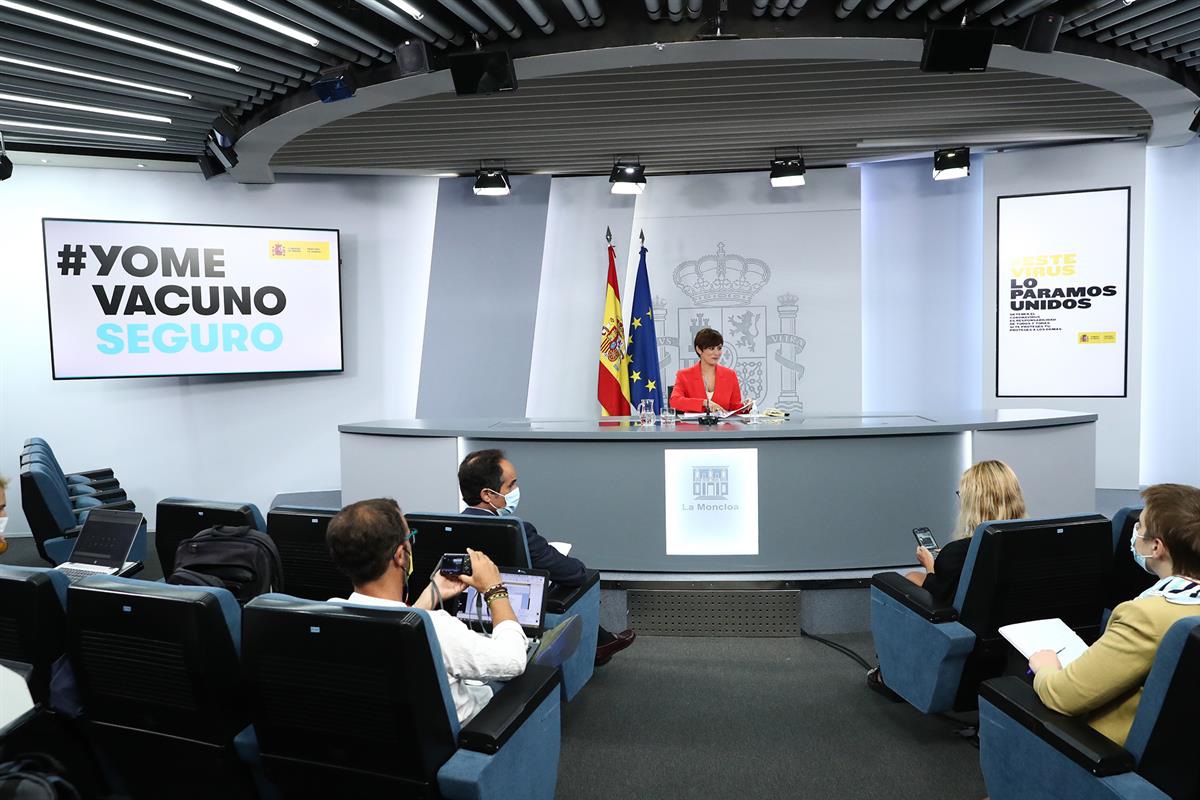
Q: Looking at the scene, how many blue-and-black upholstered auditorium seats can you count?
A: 13